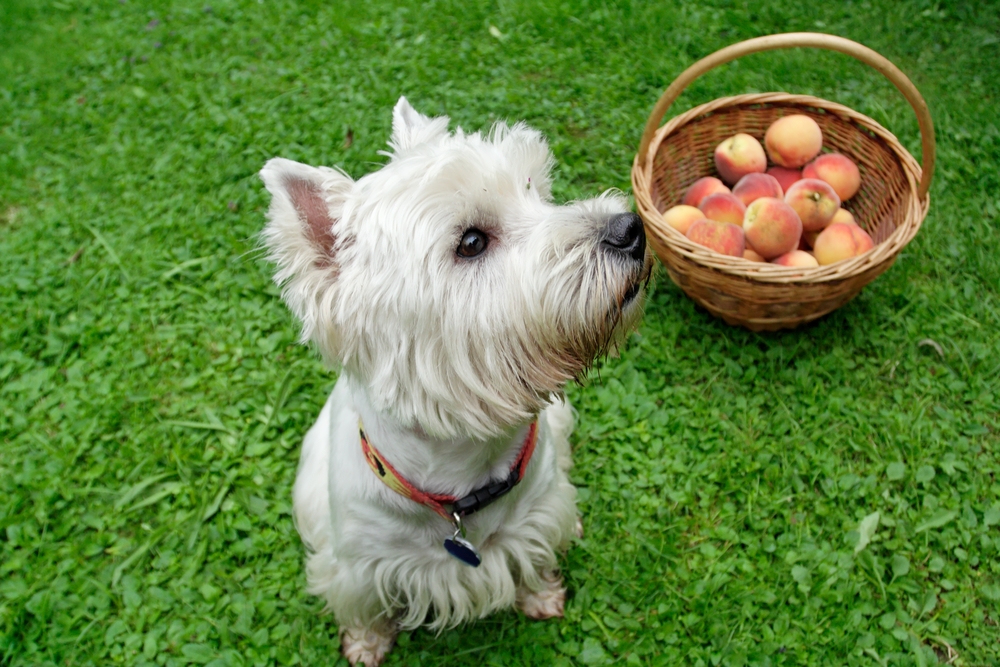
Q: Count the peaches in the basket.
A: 15